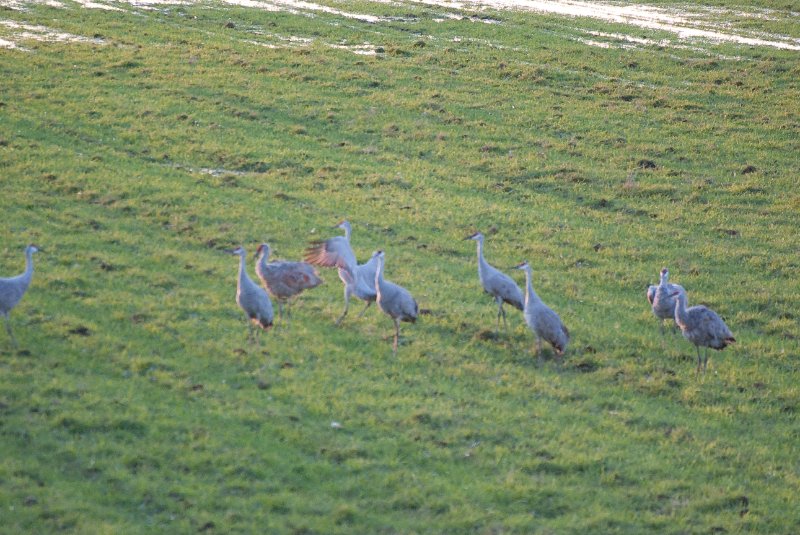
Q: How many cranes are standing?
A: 9